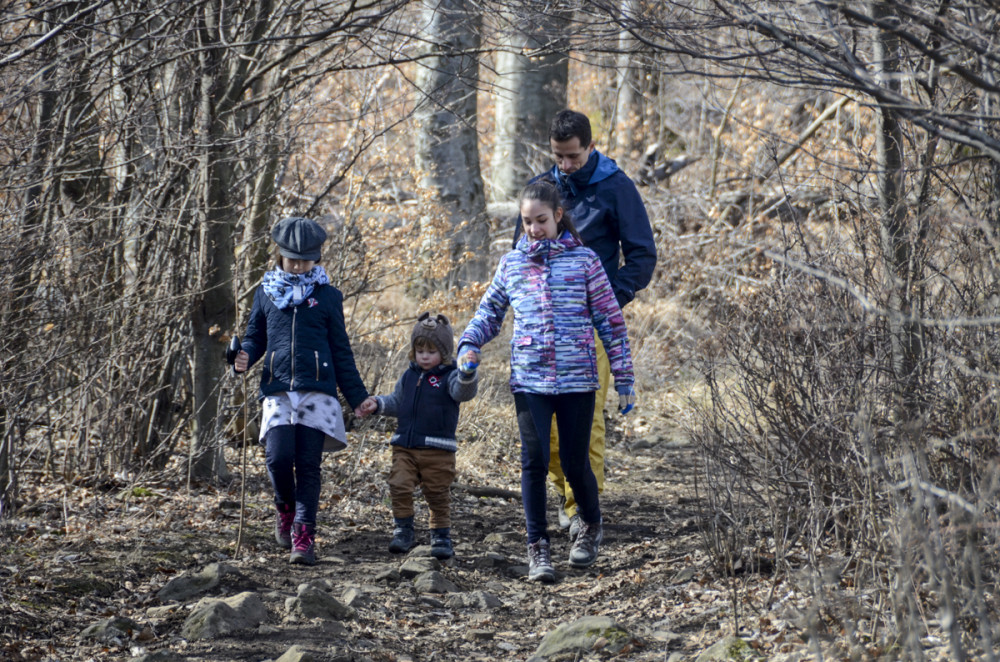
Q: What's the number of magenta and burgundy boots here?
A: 2